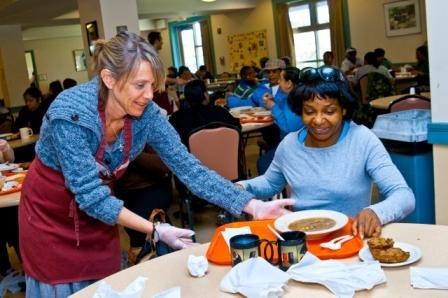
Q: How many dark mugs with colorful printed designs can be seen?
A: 2